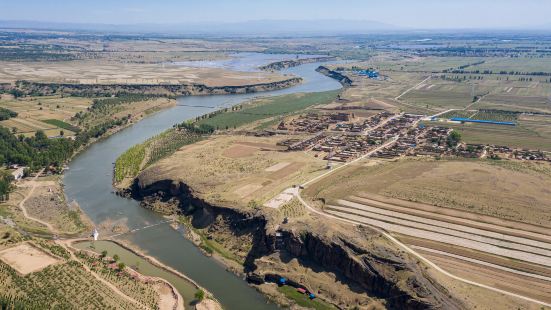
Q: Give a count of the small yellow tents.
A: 0